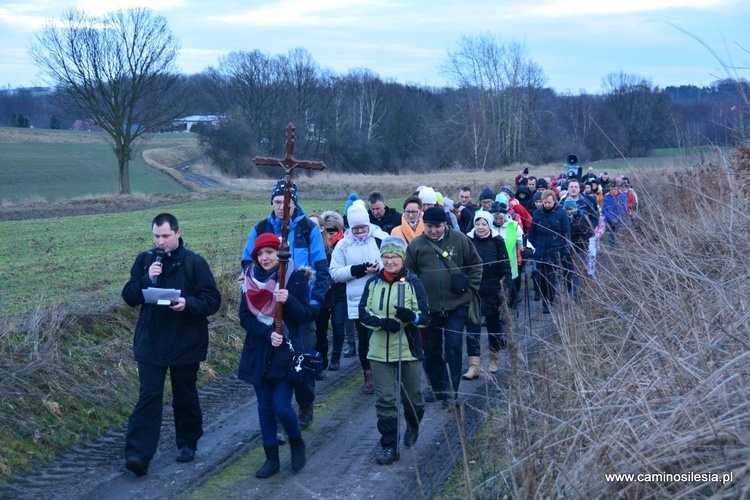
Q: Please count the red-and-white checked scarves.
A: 1